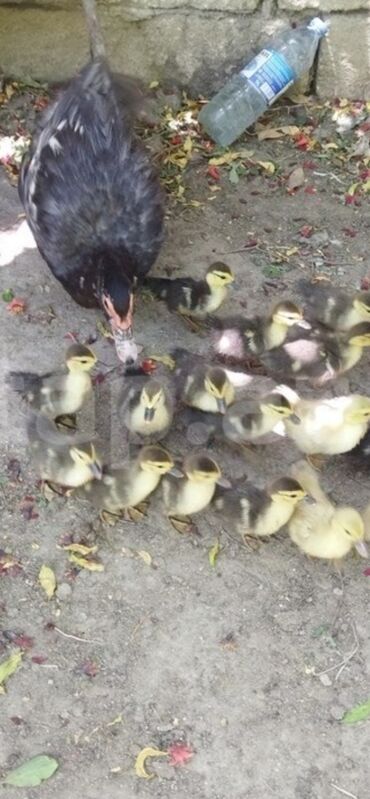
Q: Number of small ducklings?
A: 14